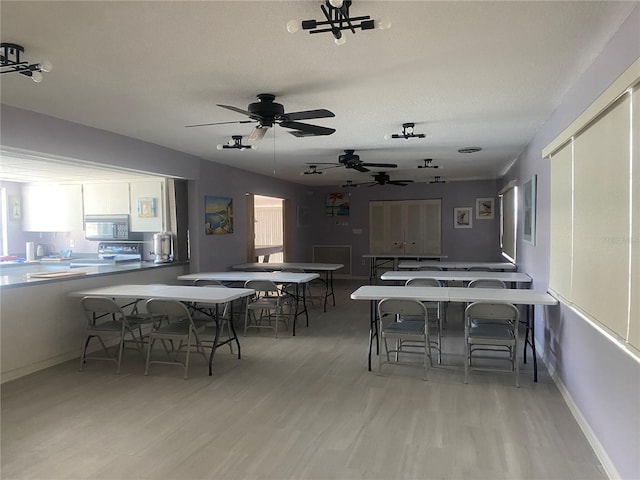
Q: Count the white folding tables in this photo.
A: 7